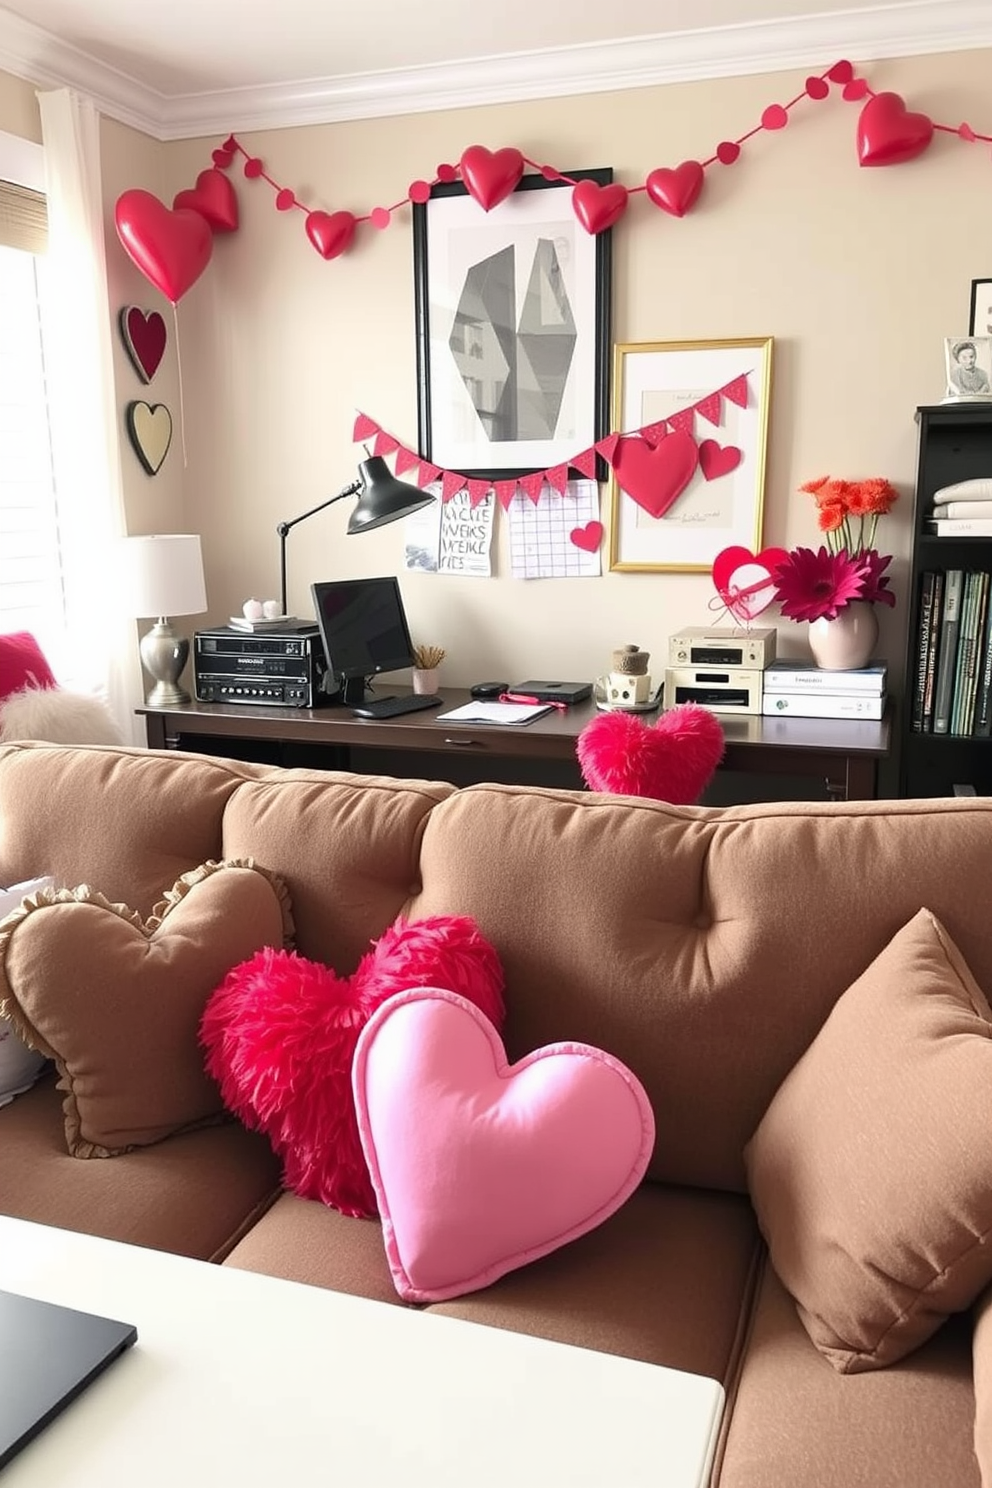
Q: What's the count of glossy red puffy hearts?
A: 7